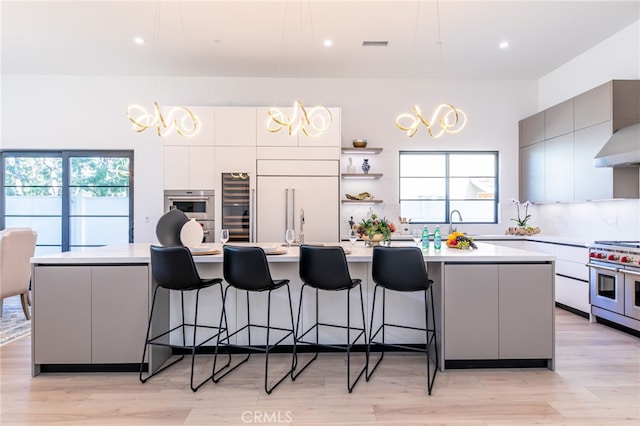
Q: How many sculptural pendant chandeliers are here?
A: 3